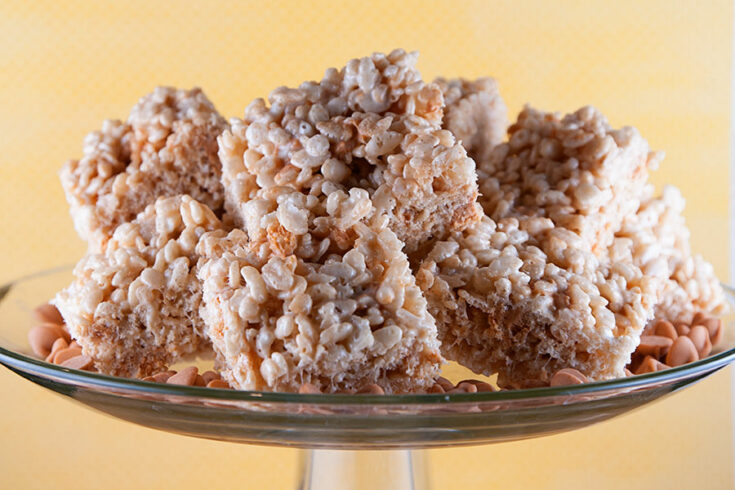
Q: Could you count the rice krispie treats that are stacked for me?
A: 8